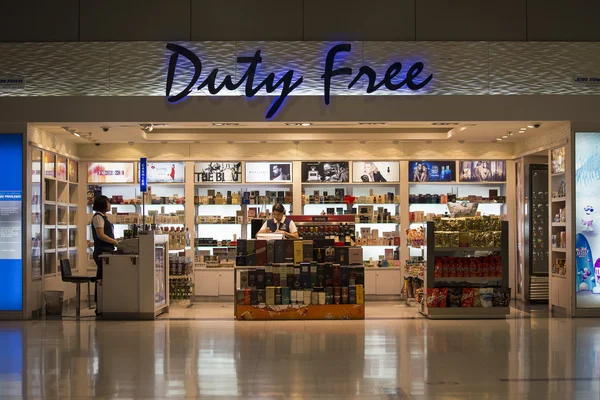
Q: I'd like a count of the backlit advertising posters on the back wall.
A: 8